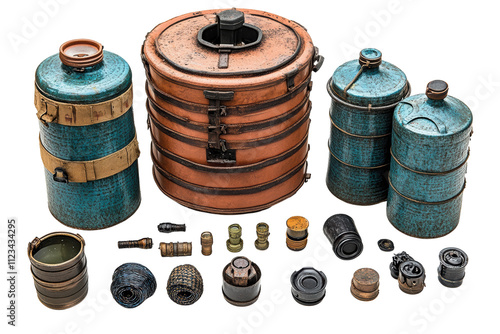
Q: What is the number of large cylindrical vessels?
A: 4